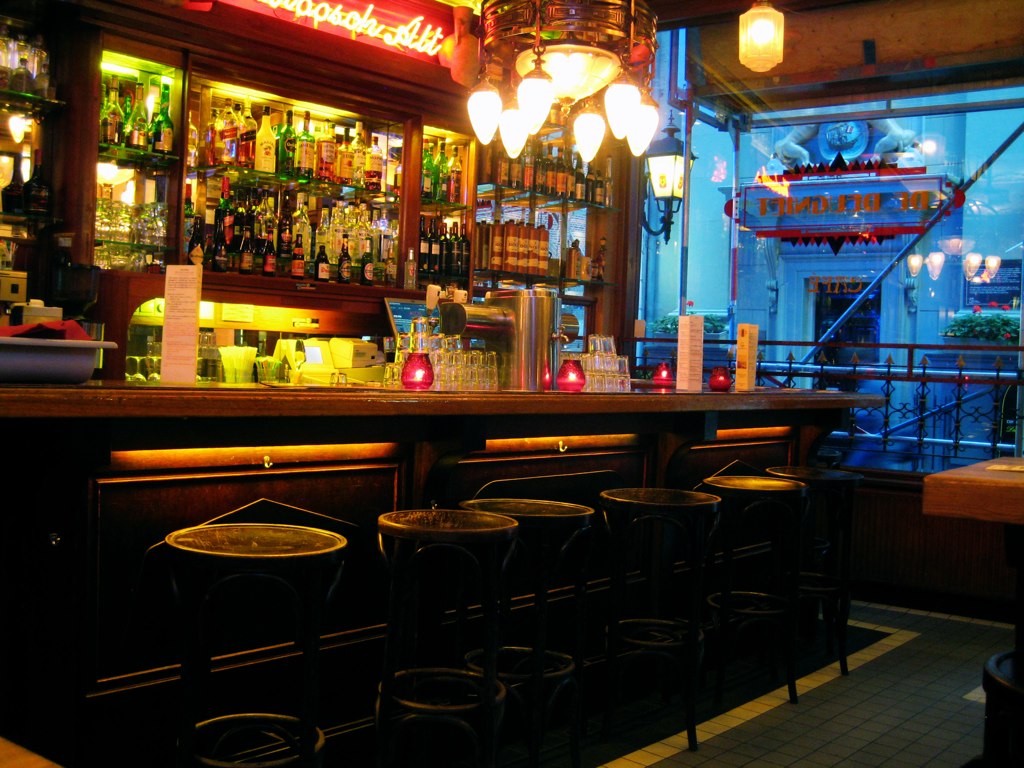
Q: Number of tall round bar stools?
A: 6